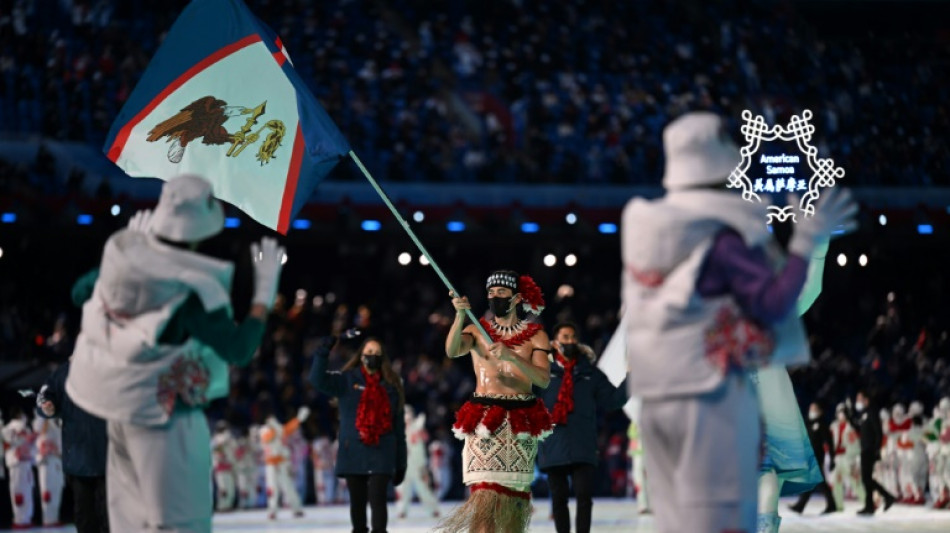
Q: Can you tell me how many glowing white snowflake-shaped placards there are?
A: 1